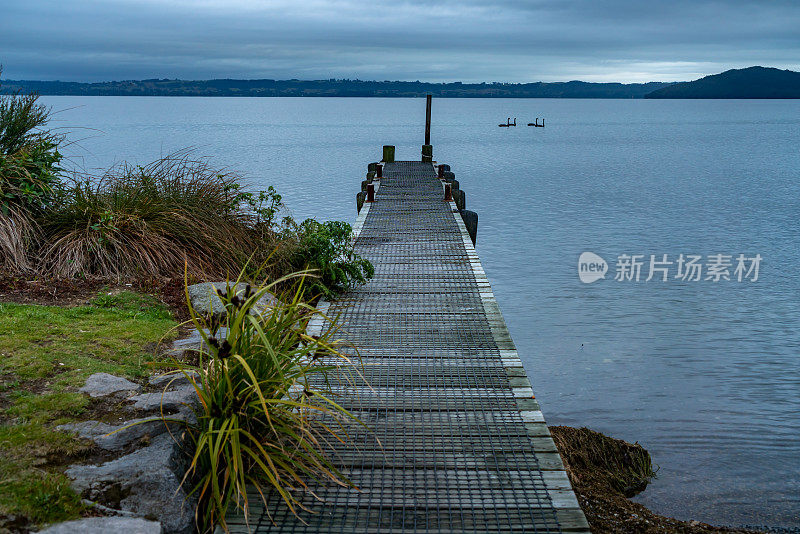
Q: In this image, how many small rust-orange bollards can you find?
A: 4